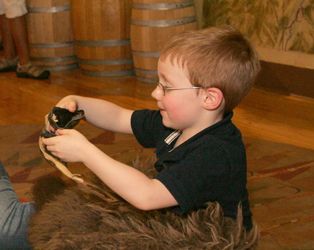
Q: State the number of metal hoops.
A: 12